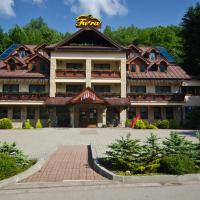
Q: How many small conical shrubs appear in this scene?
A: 2